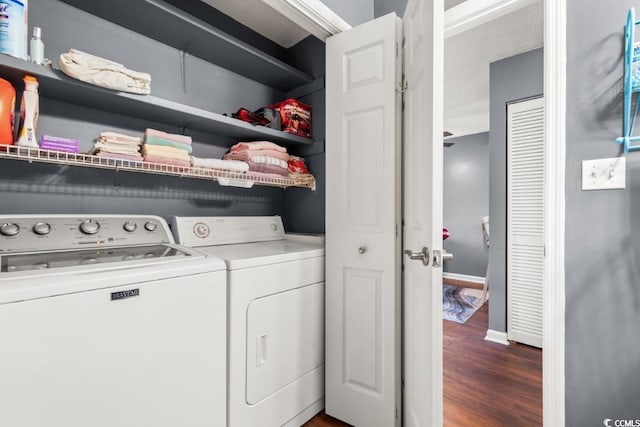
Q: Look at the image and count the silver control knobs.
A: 5